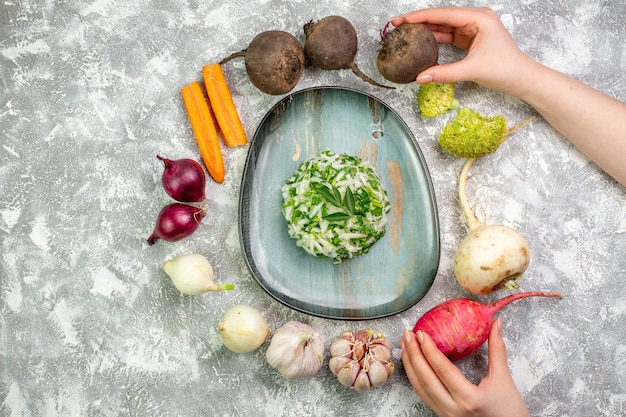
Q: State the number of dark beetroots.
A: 3